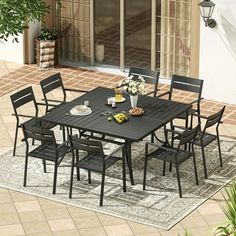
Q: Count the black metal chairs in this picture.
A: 8